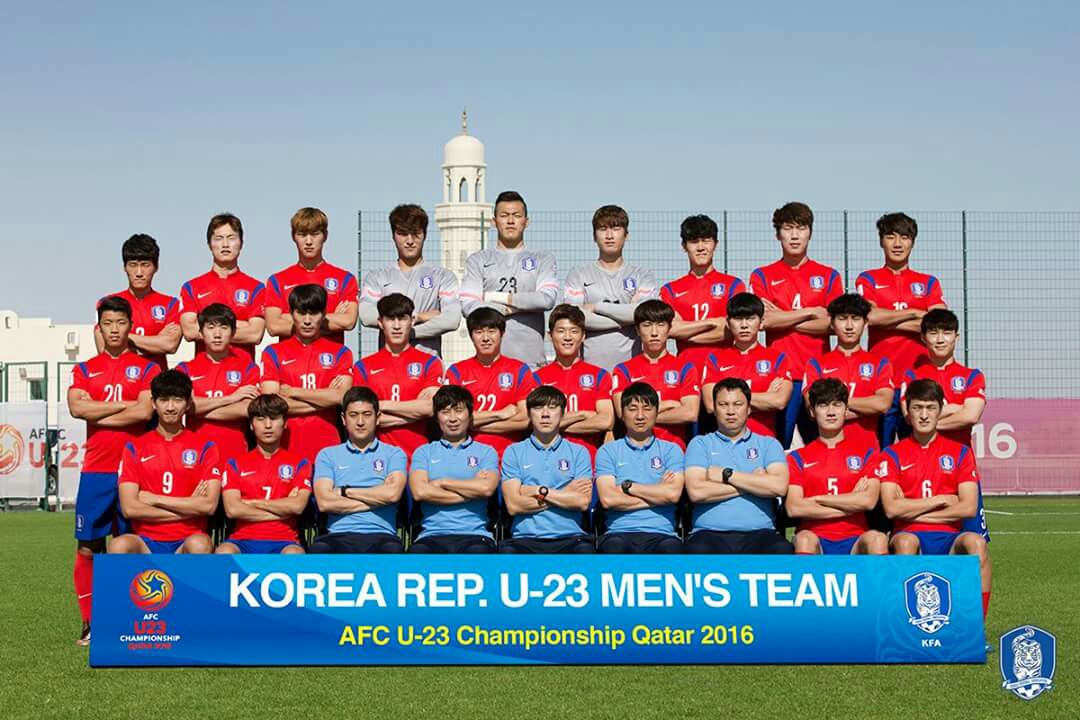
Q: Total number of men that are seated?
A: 9